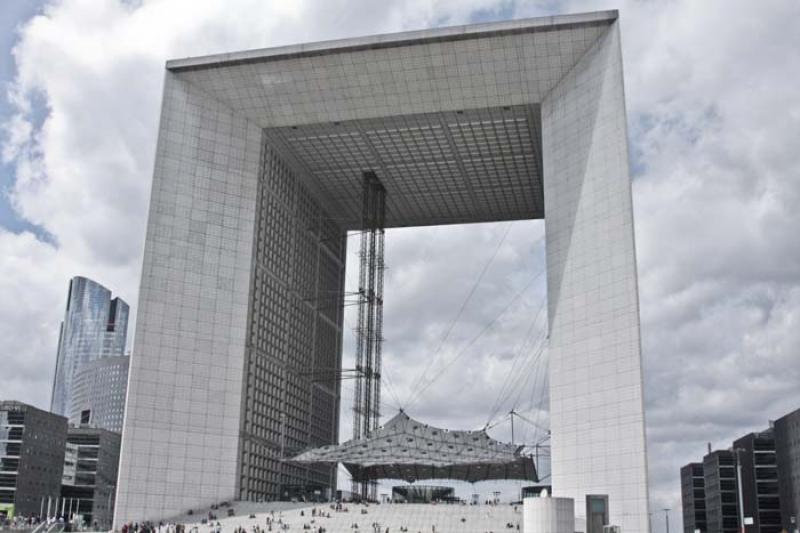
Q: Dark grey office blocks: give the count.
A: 6